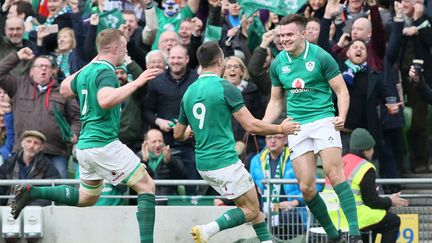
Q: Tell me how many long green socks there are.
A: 6